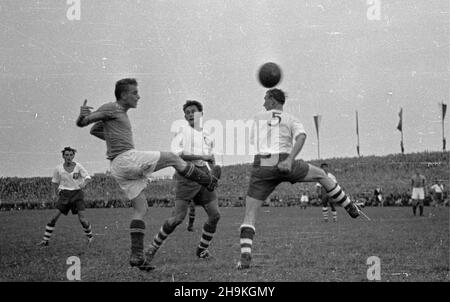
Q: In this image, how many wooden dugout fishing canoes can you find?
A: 0